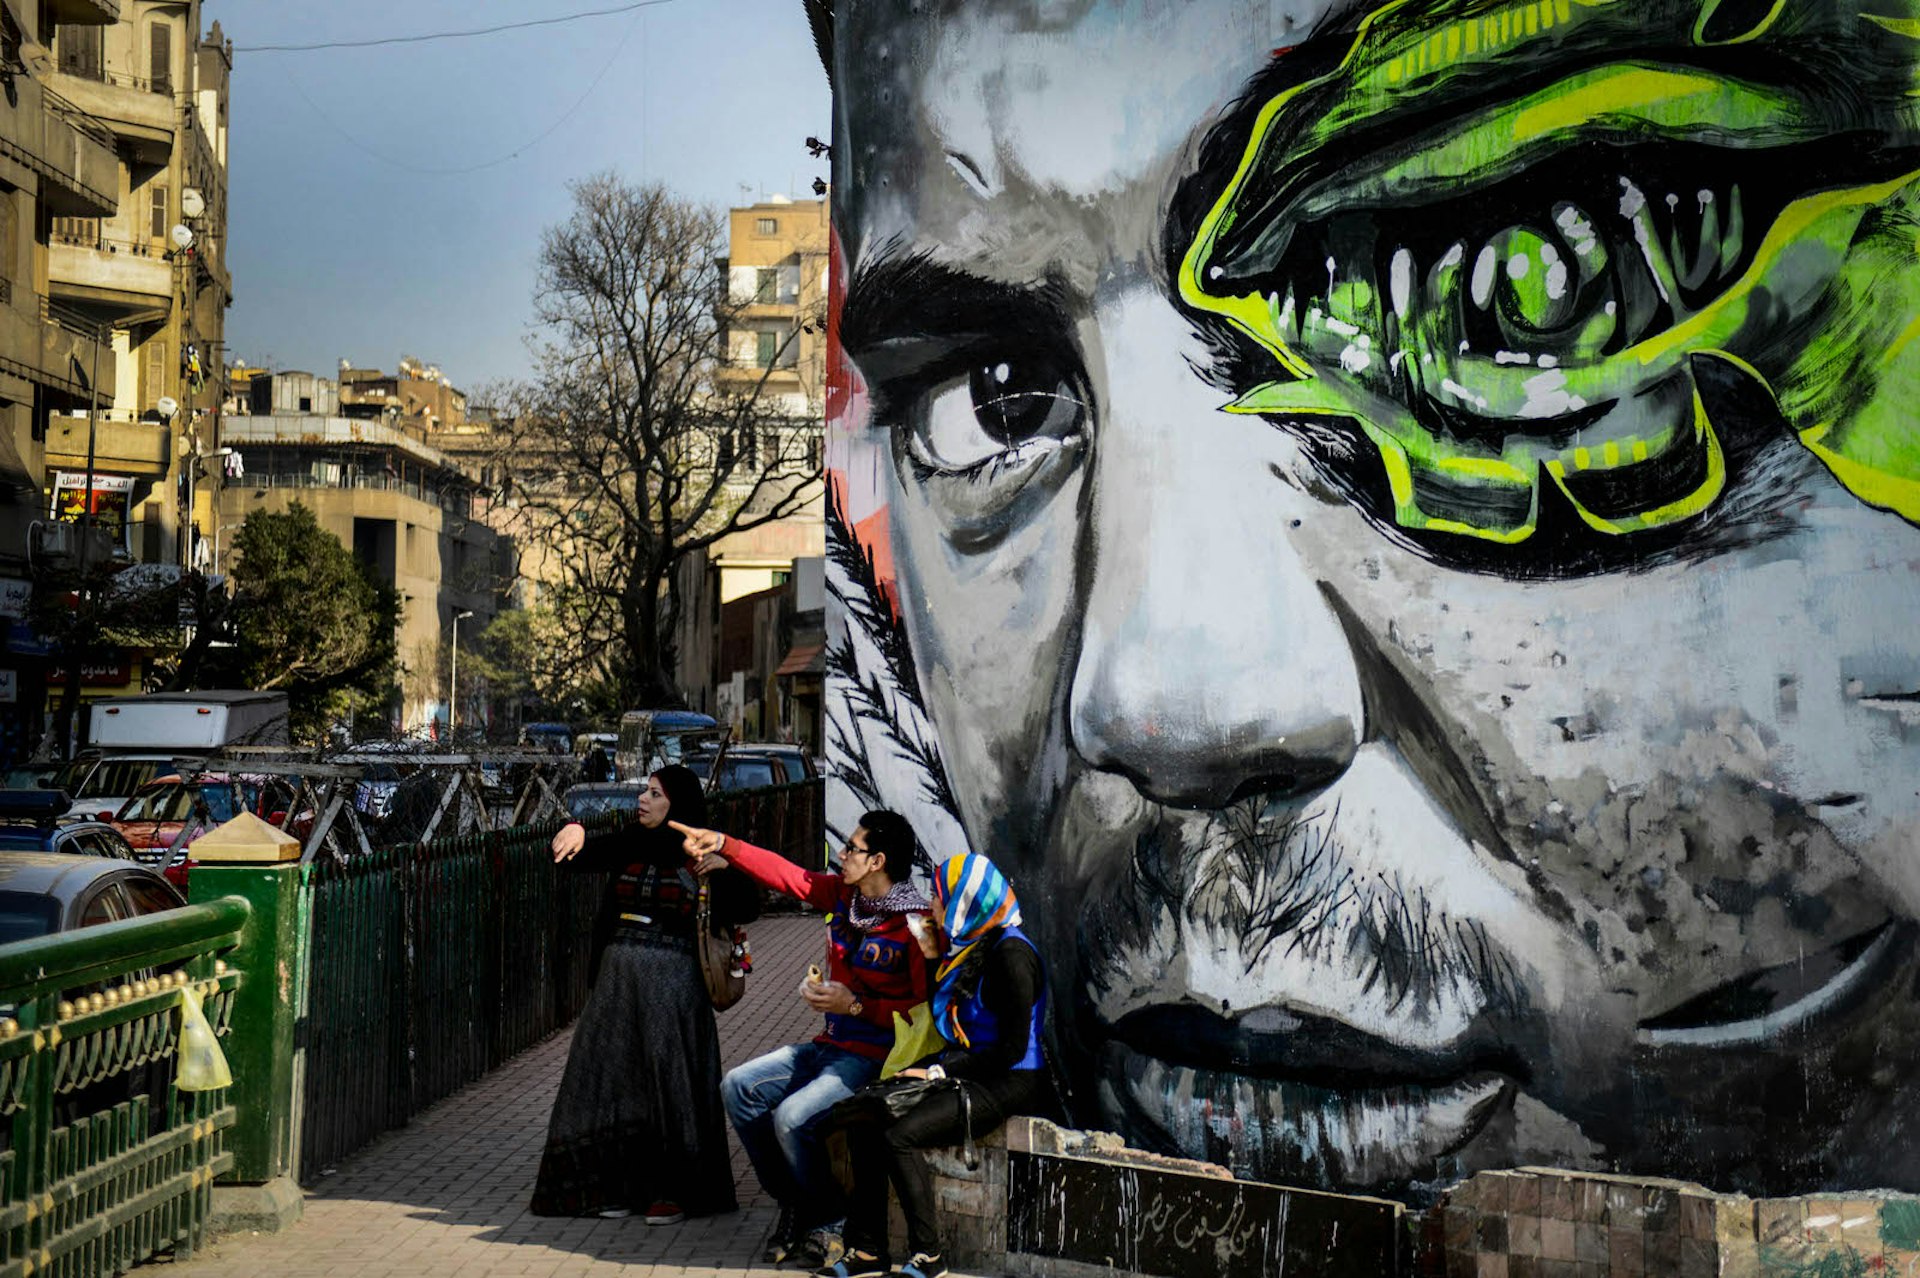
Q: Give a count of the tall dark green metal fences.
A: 1